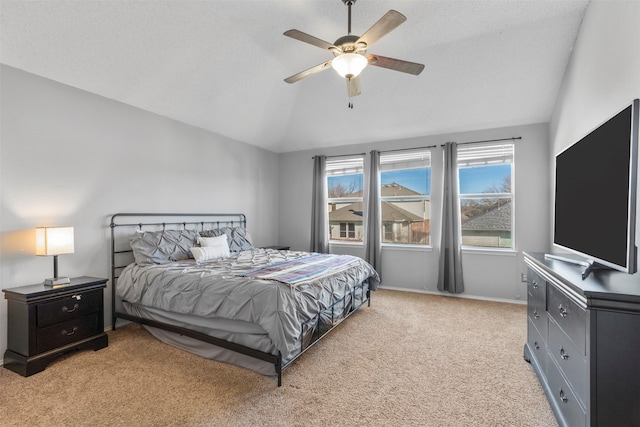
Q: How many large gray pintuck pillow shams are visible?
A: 2